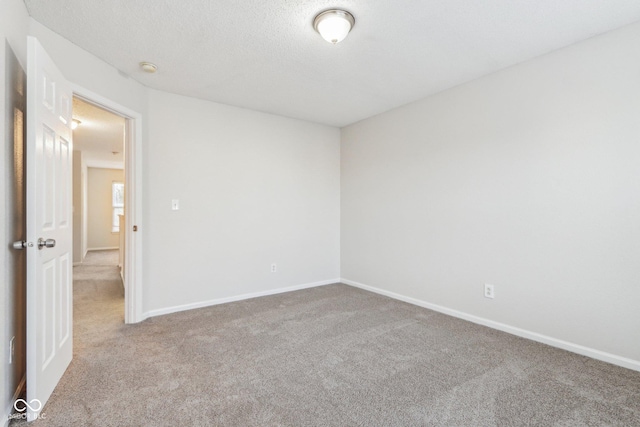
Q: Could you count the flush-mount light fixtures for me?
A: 2